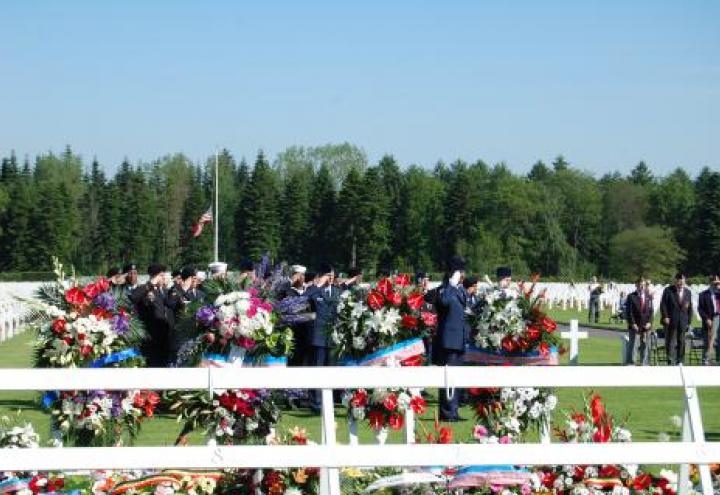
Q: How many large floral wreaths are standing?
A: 4